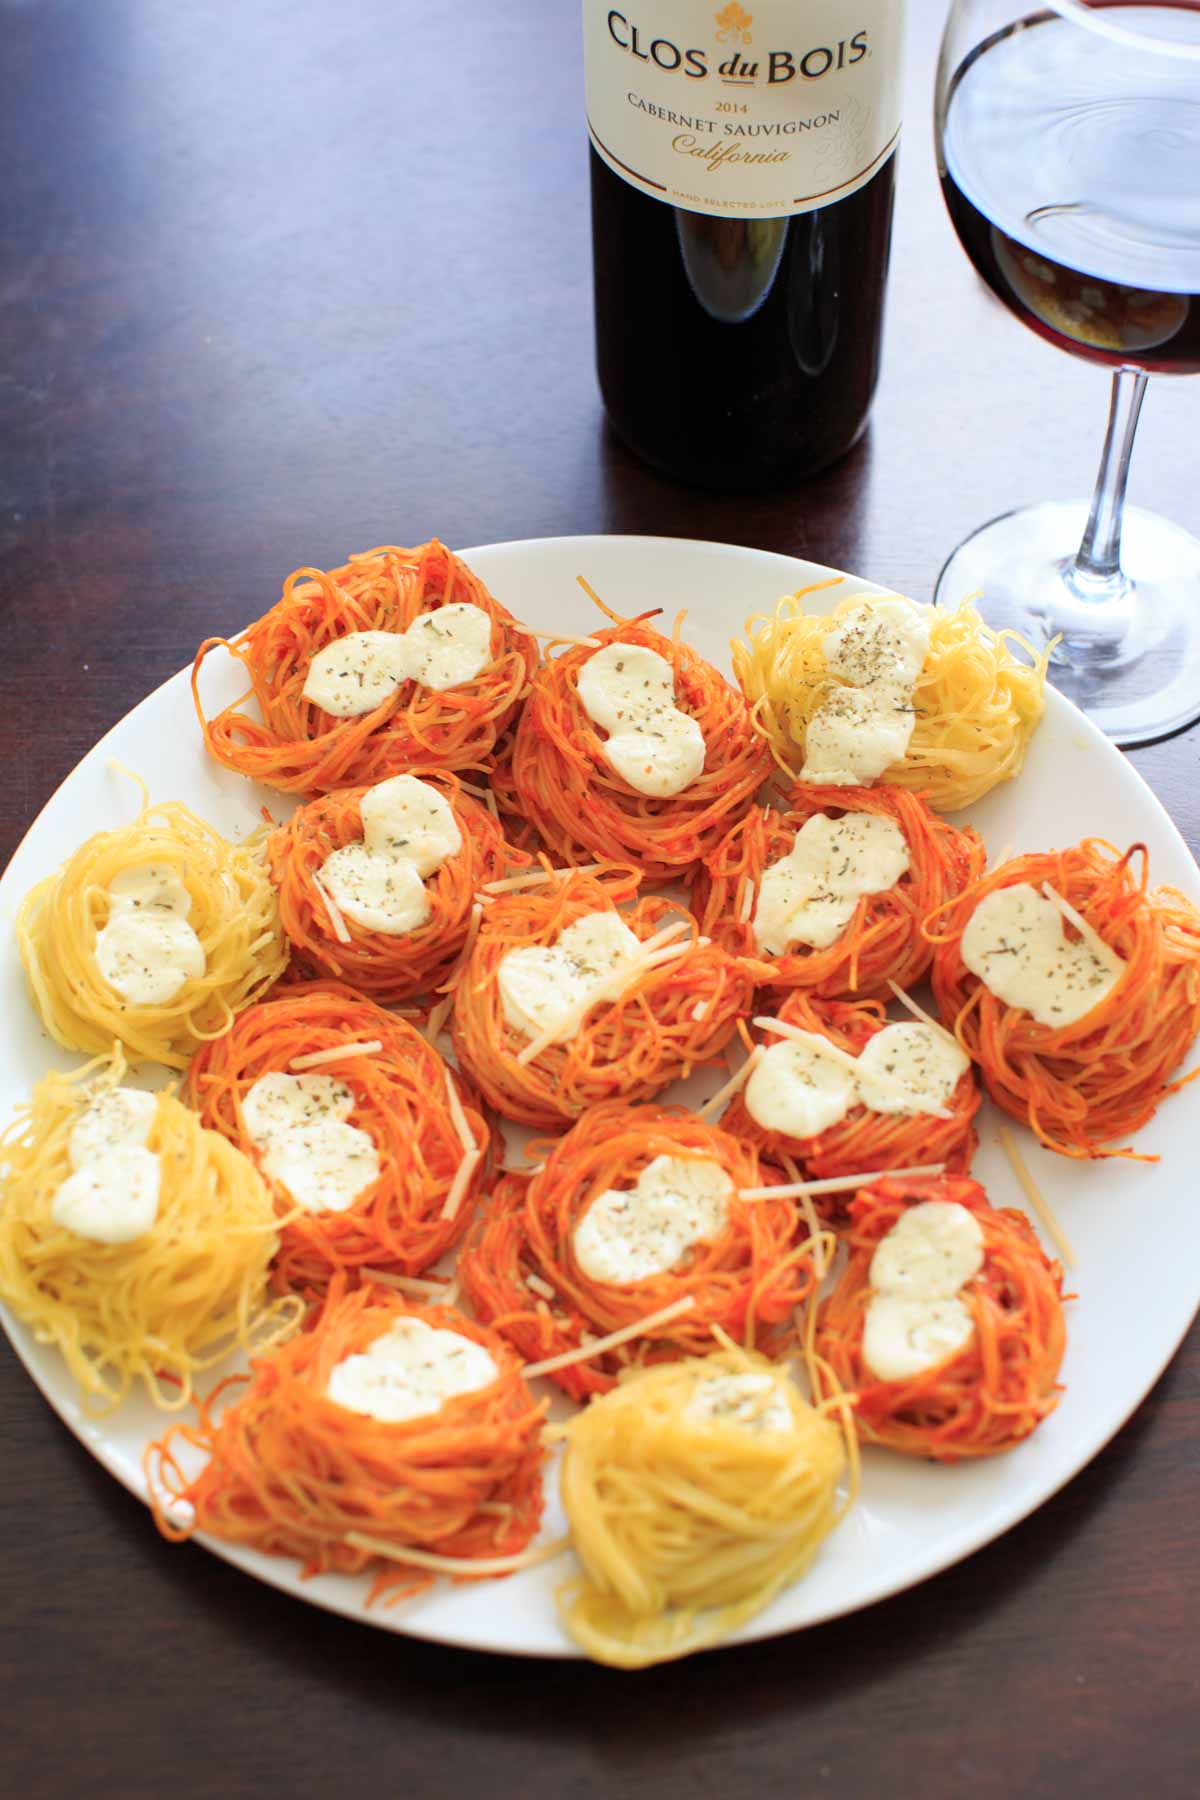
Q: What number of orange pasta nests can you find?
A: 11